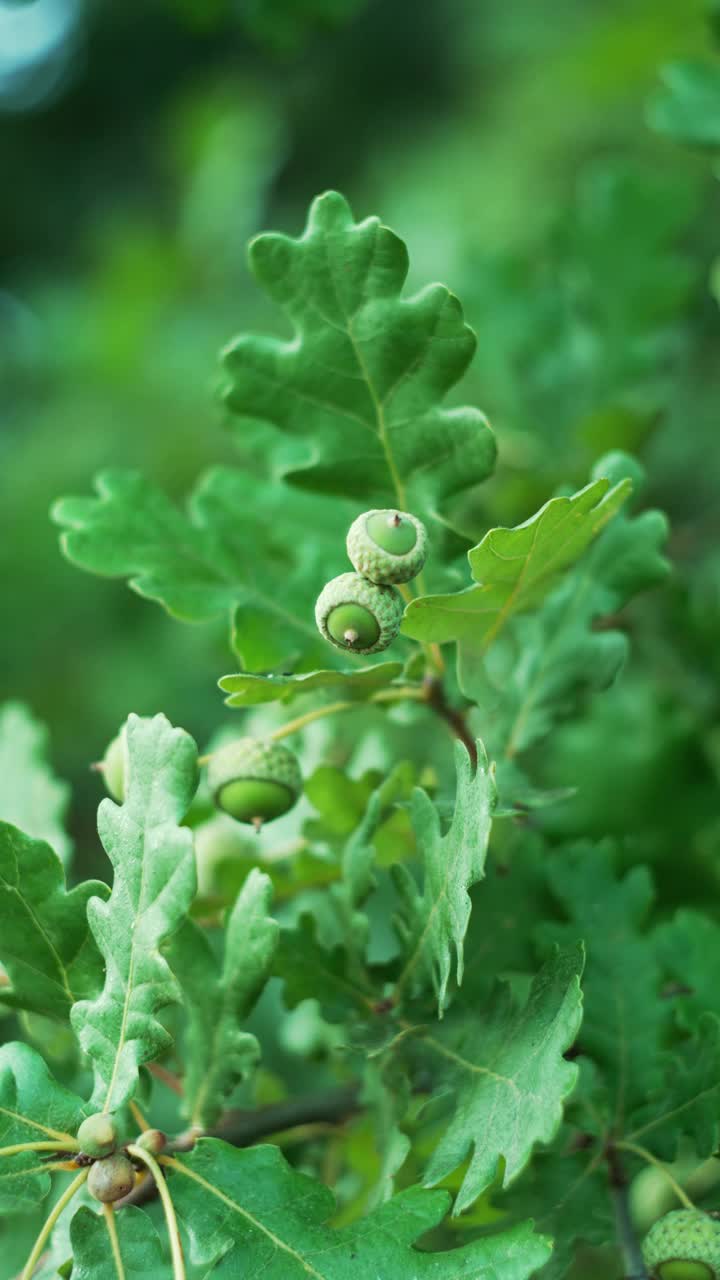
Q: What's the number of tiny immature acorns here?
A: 3